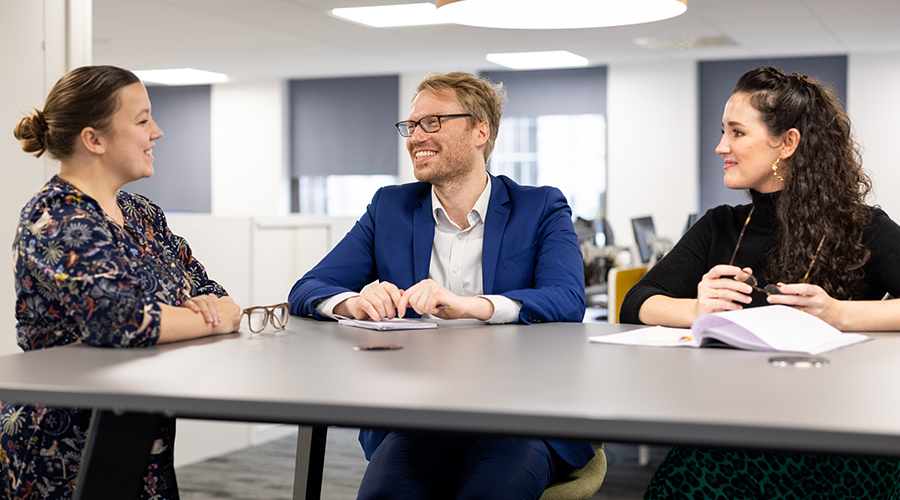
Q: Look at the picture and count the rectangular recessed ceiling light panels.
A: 3